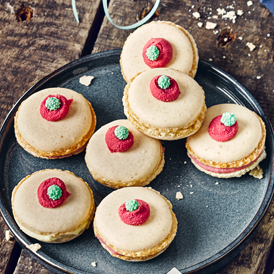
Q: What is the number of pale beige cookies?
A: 7